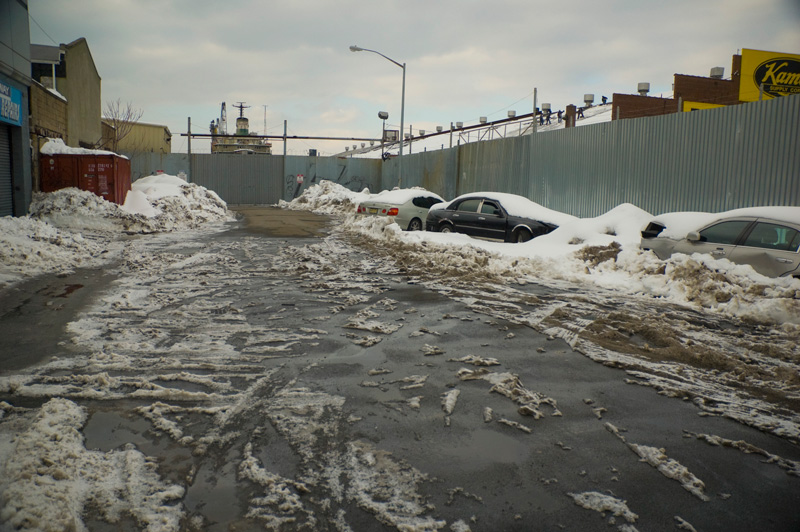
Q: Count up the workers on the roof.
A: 5